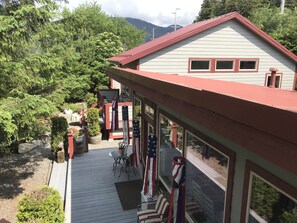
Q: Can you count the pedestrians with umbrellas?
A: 0